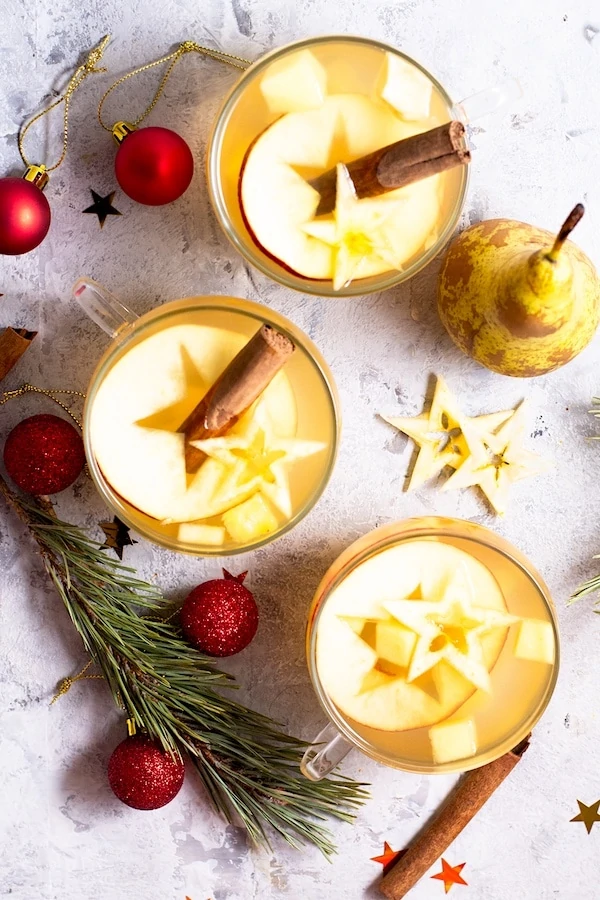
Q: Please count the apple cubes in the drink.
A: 7